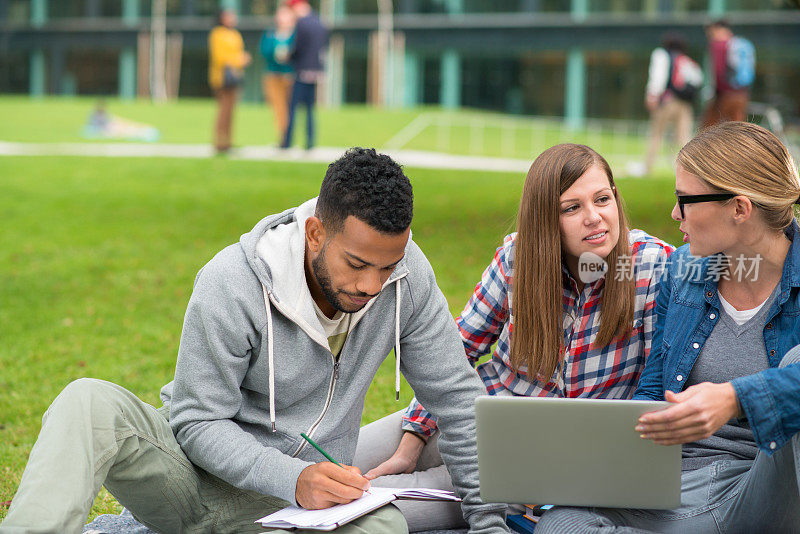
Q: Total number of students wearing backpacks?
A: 2